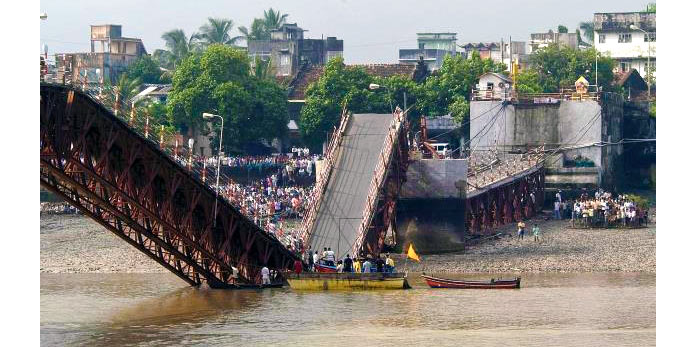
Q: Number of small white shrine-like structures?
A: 2